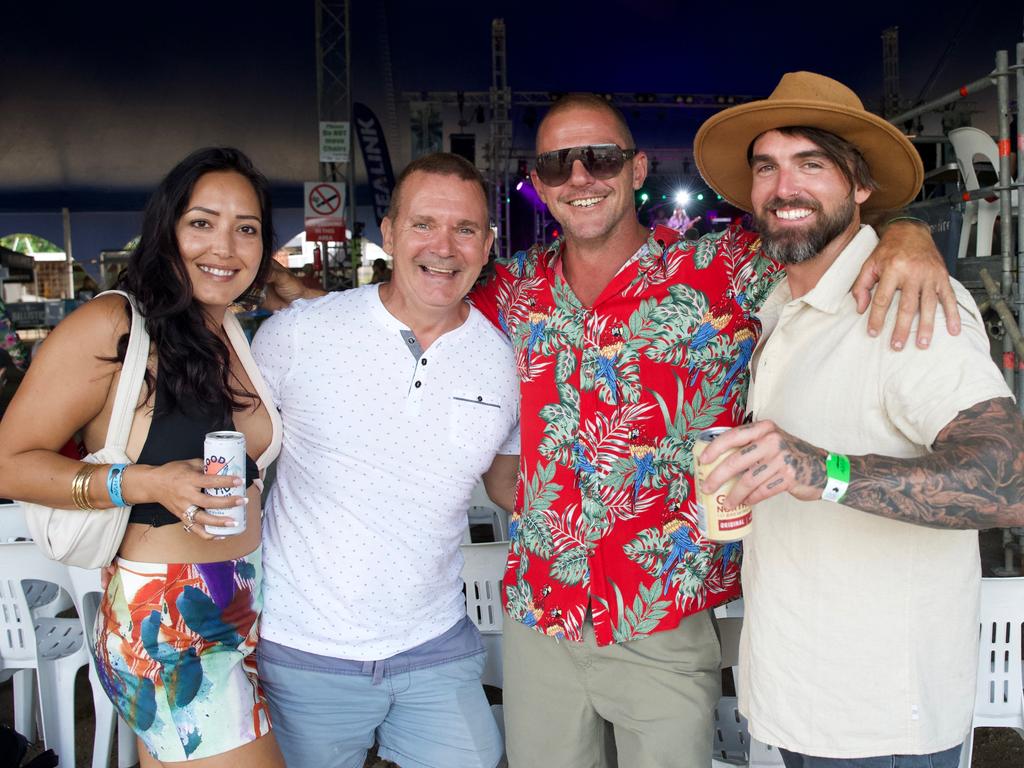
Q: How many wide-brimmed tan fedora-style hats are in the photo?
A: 1